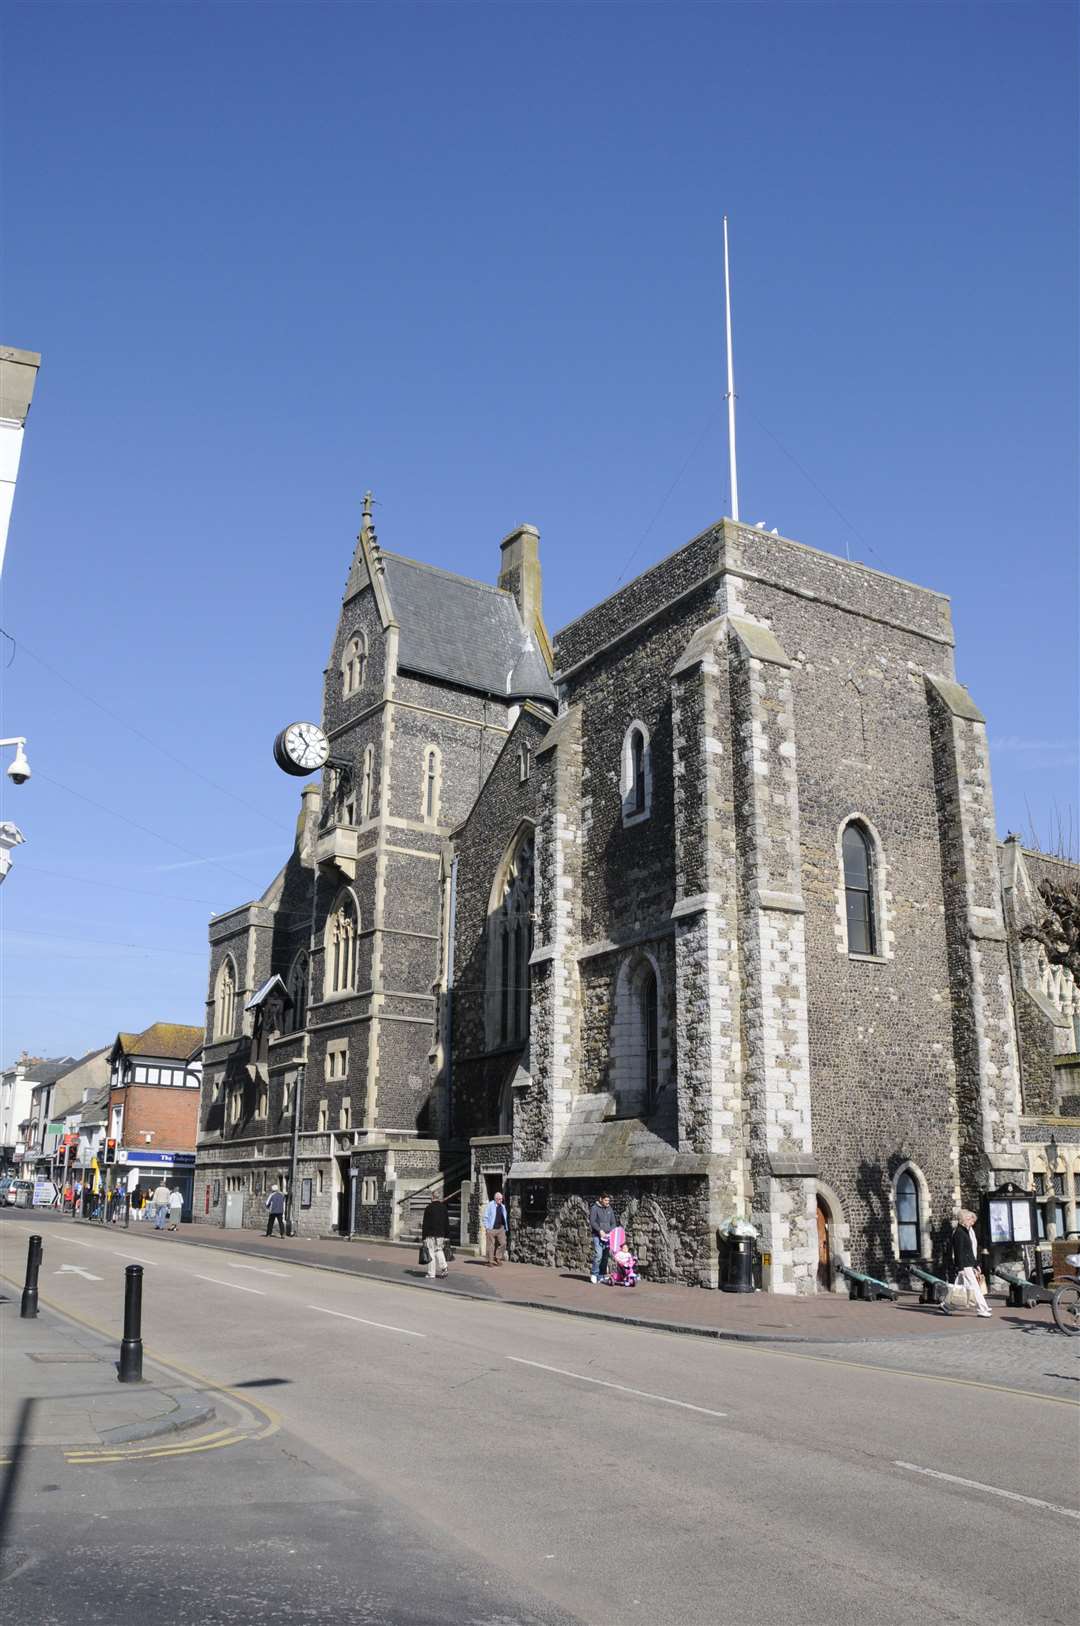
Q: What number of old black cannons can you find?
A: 3